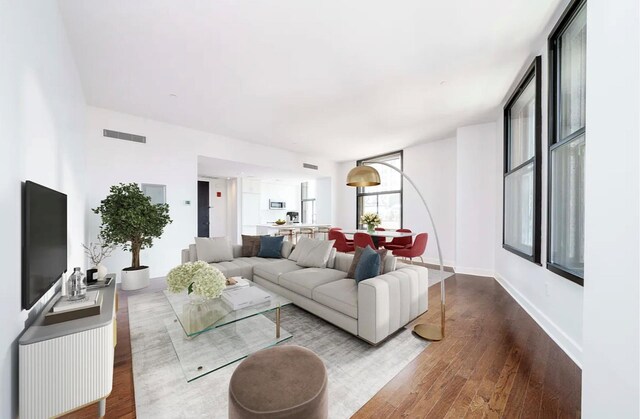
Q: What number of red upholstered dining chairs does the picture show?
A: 6